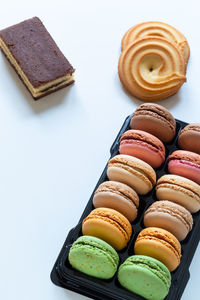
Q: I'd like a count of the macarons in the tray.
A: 12